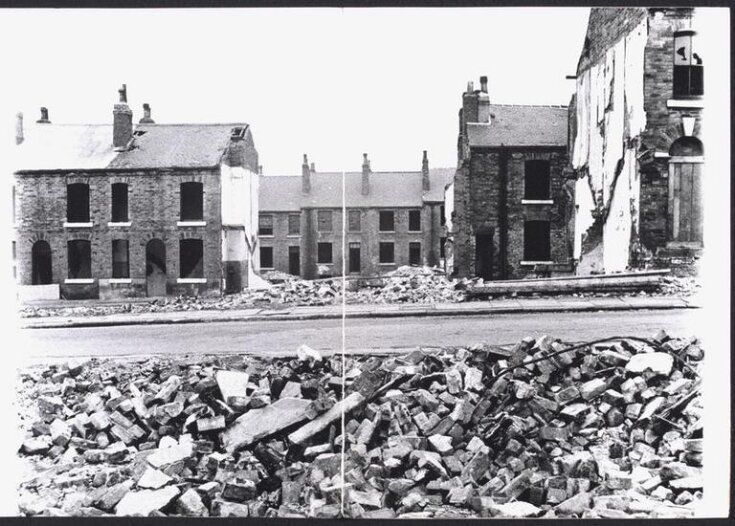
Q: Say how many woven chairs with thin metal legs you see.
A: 0